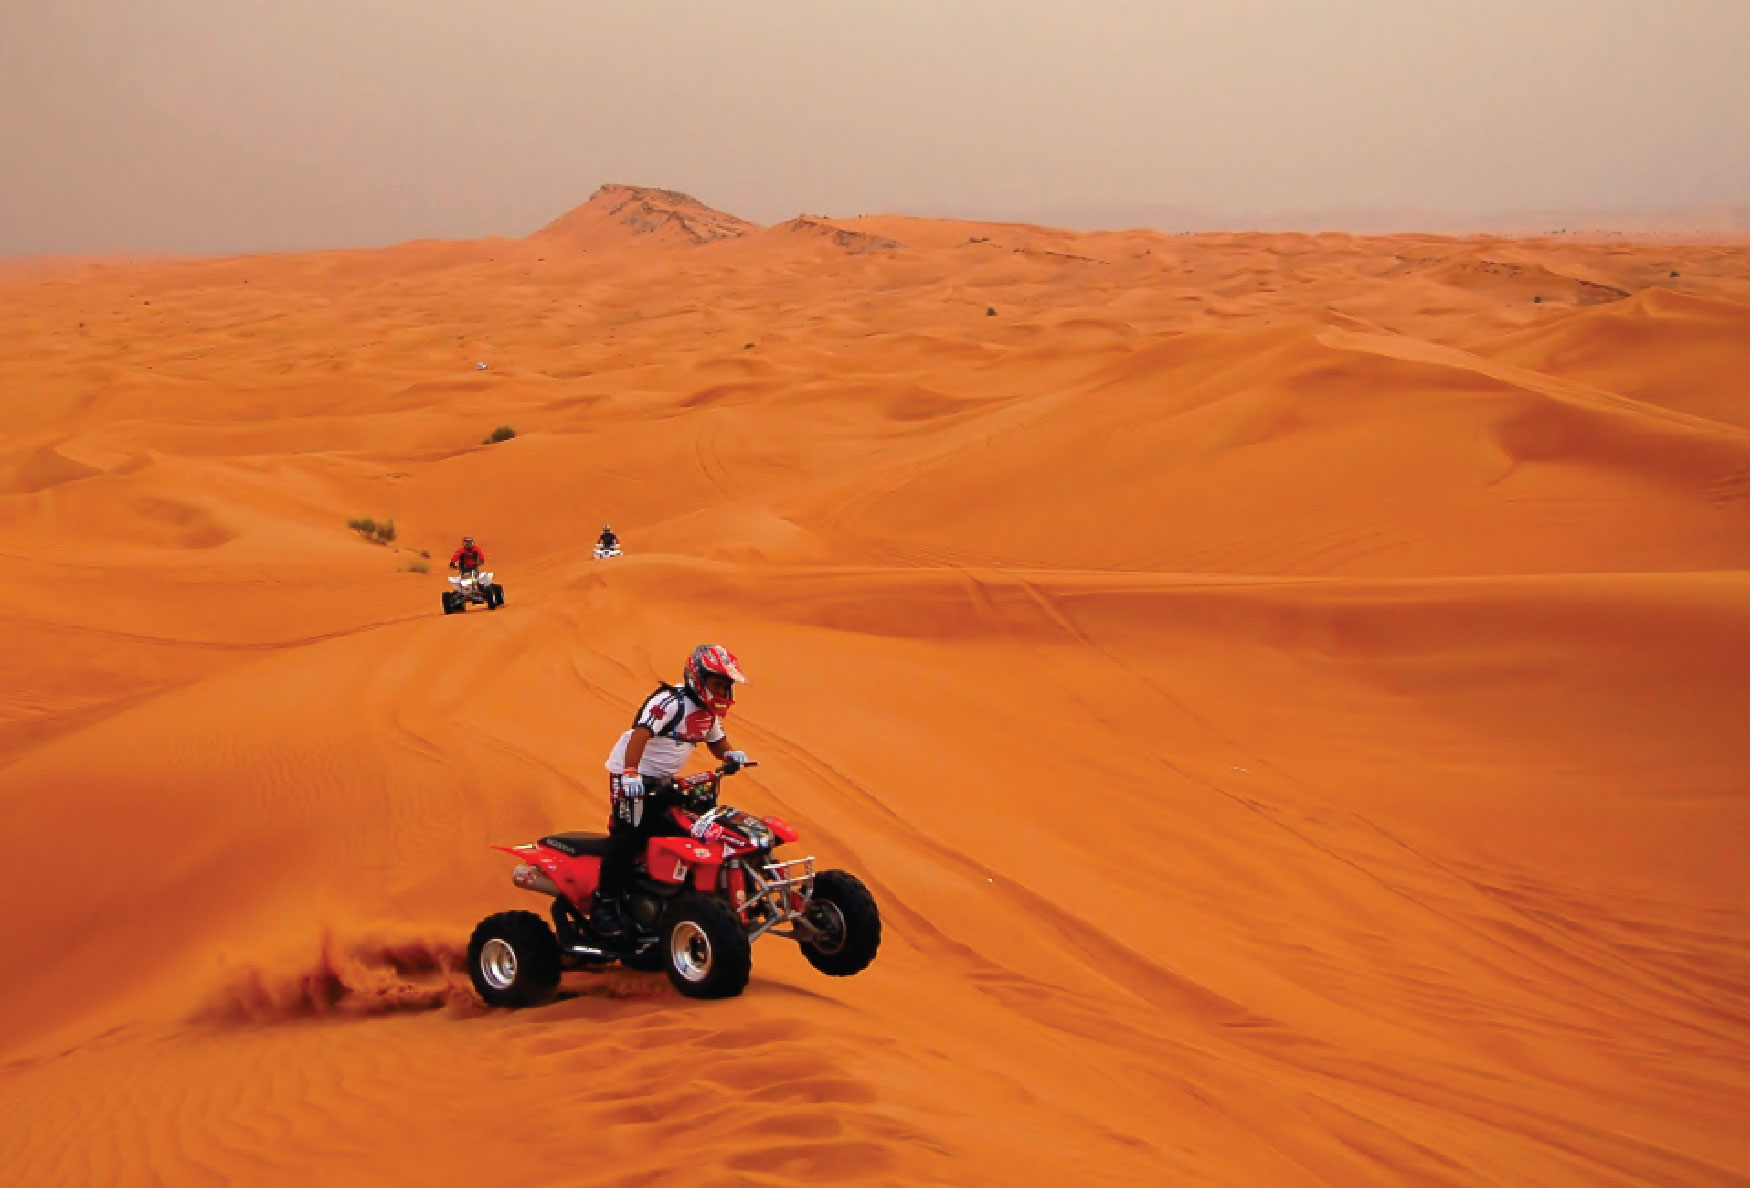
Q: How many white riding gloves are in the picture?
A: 2